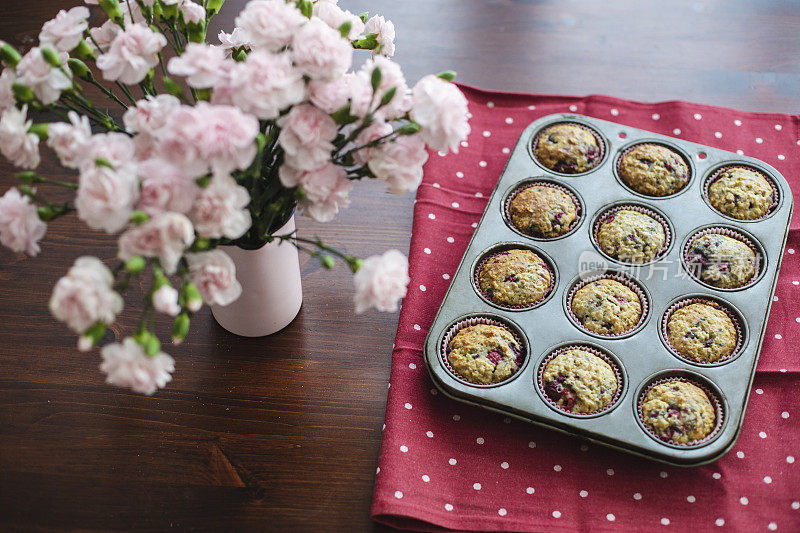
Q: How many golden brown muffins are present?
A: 12